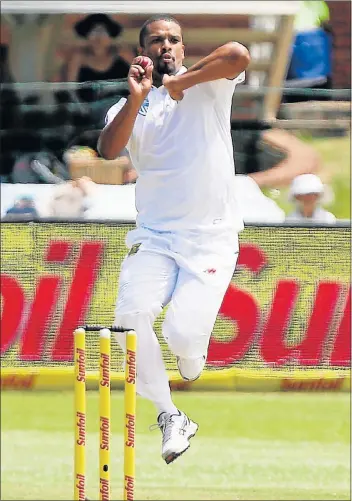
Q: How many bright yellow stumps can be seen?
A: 3